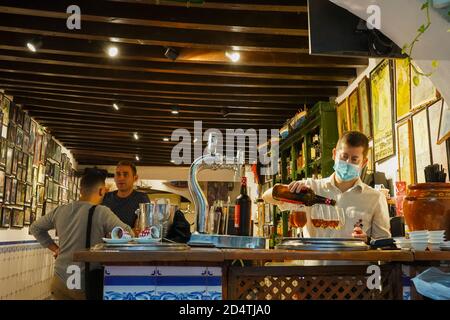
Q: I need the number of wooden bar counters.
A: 1